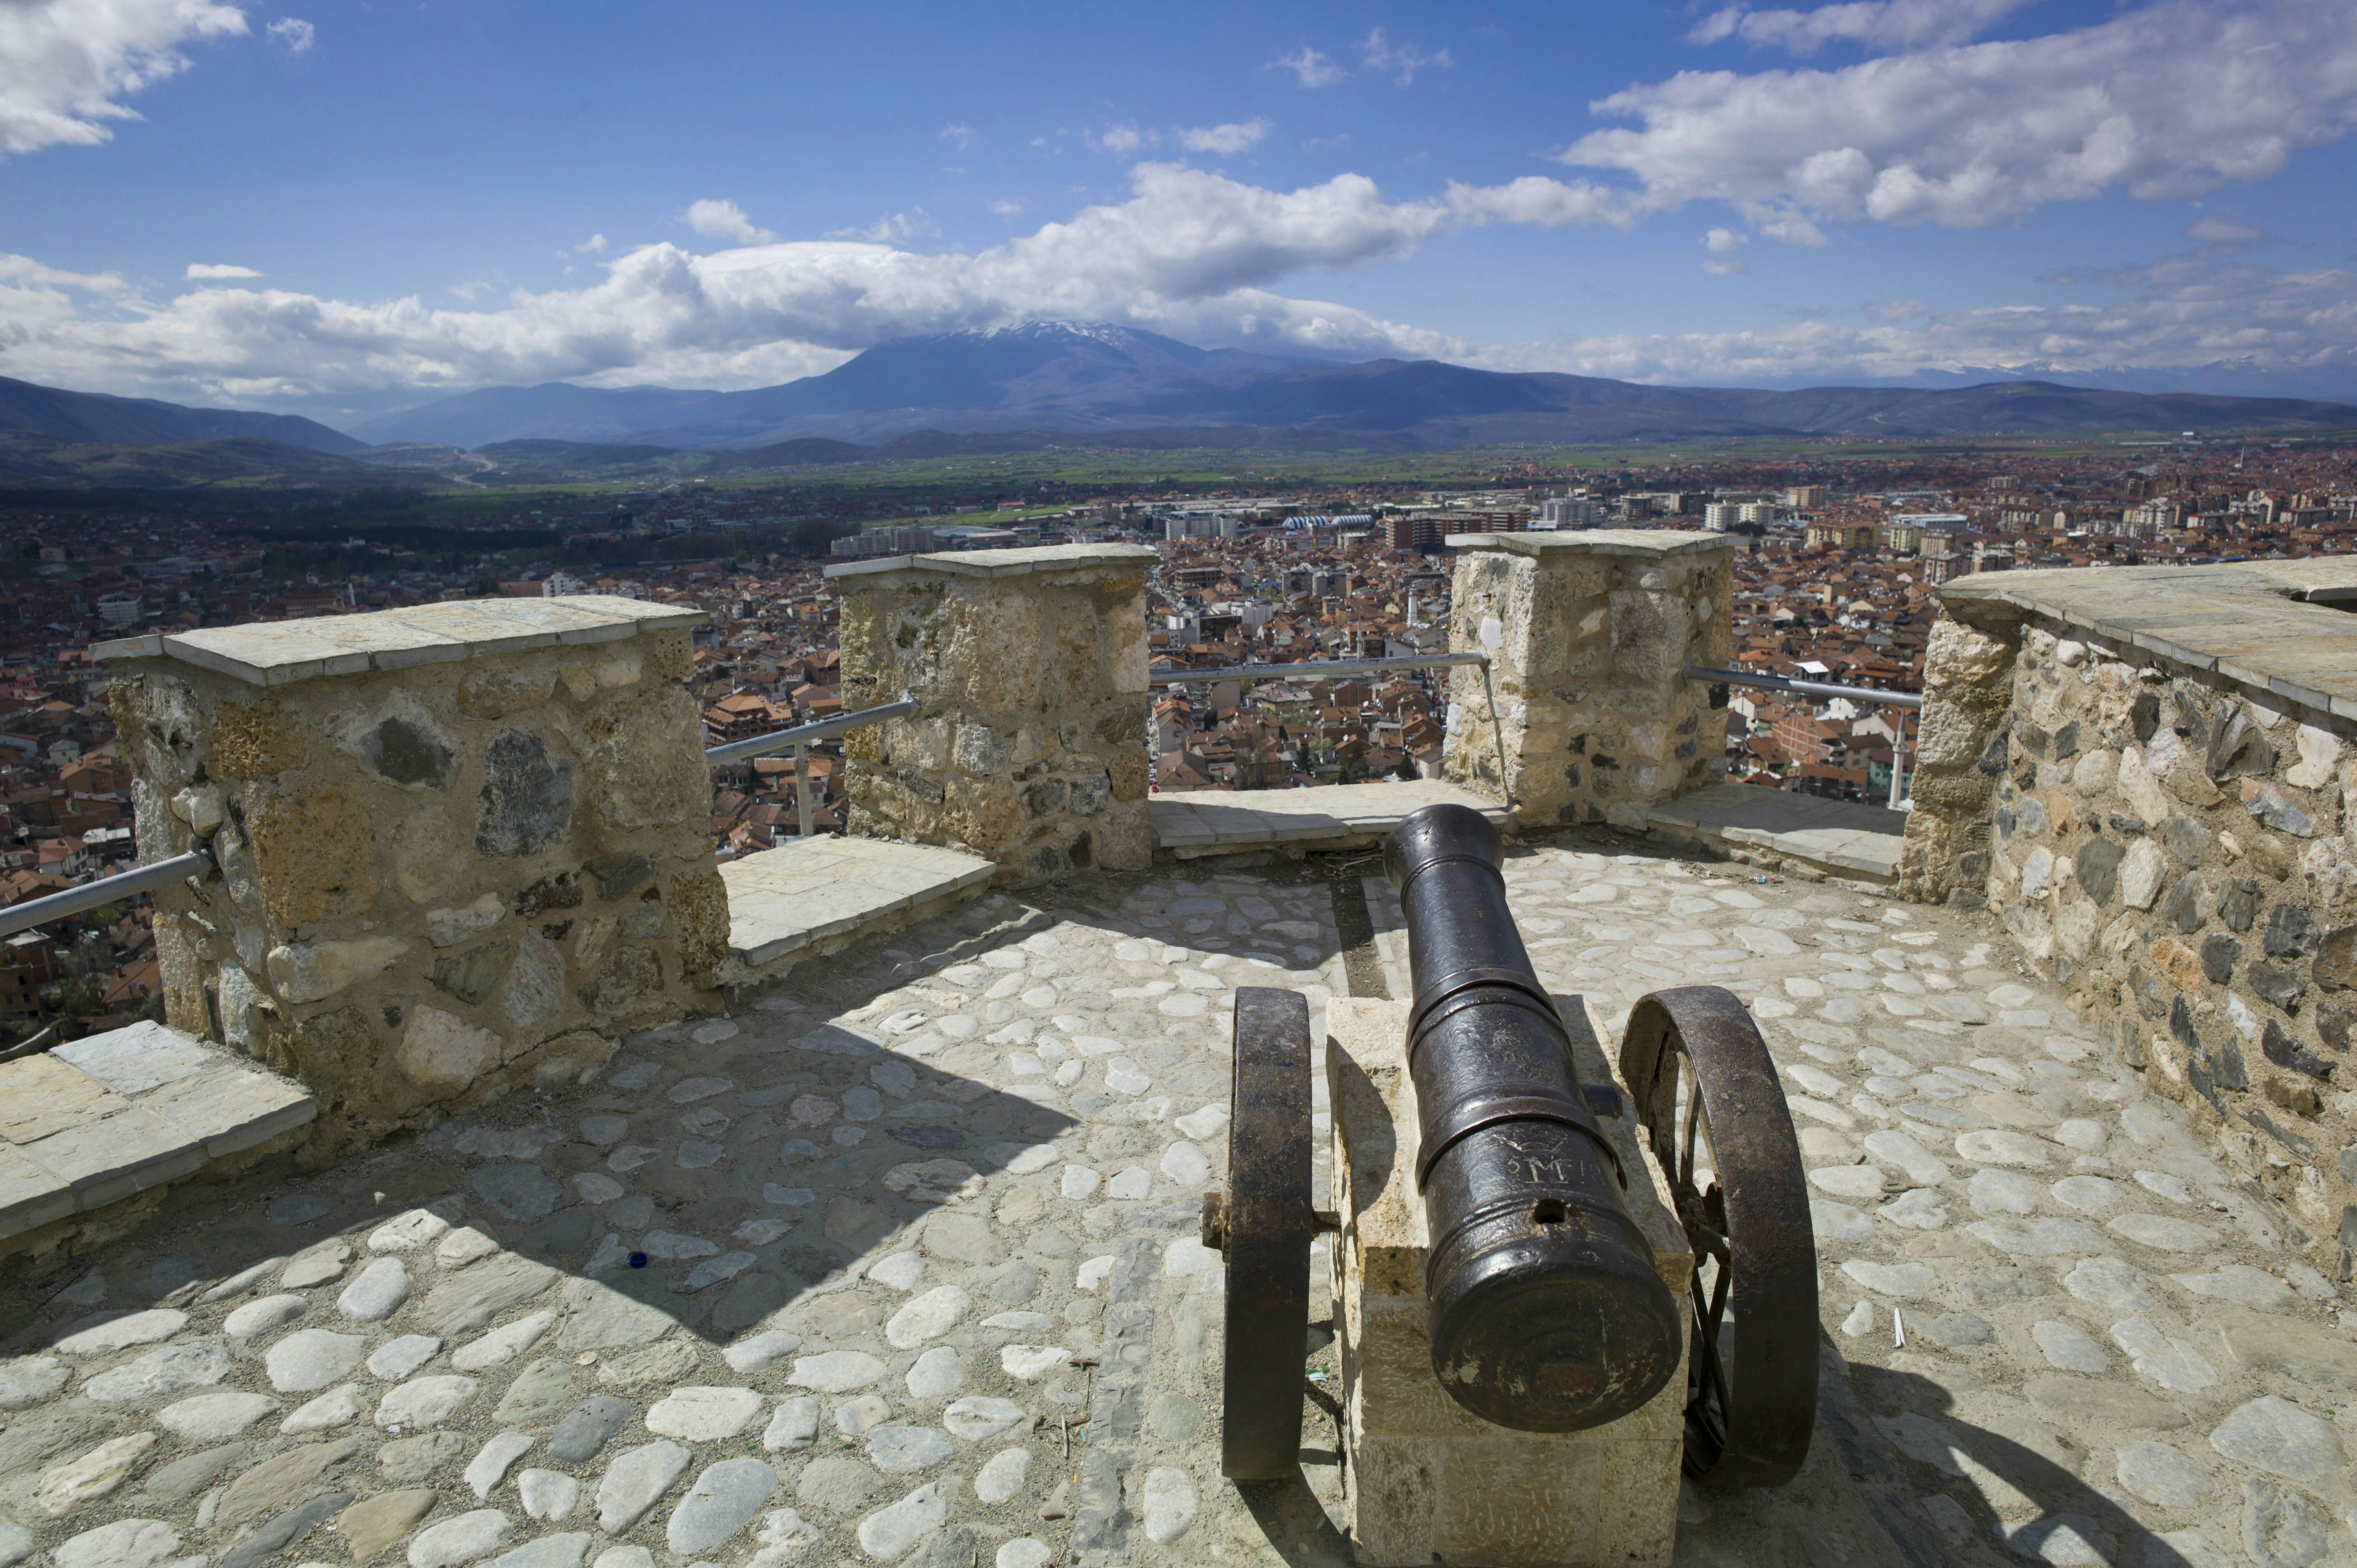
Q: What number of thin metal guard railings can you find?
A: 4